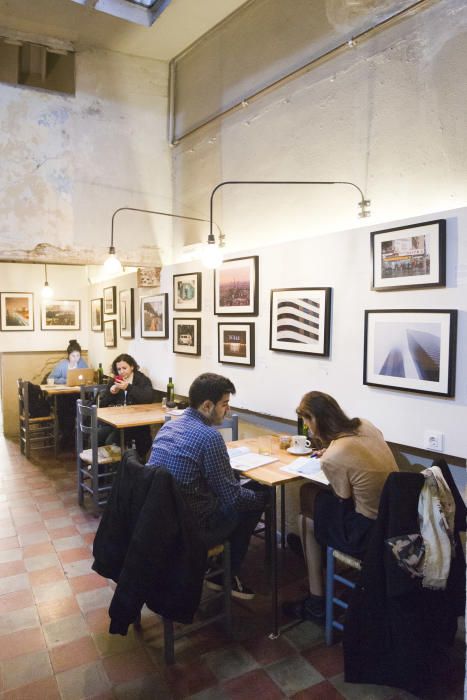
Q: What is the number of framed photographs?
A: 14